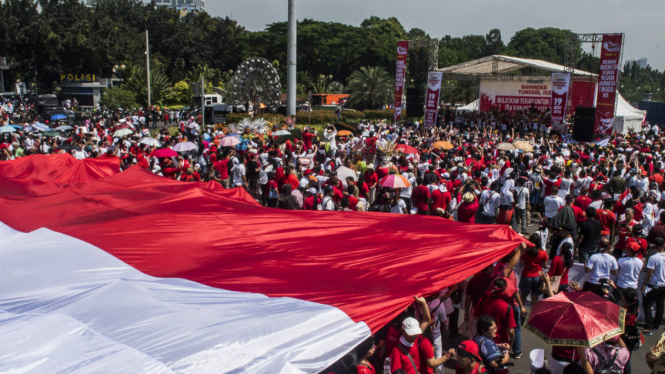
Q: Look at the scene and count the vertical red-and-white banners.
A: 4